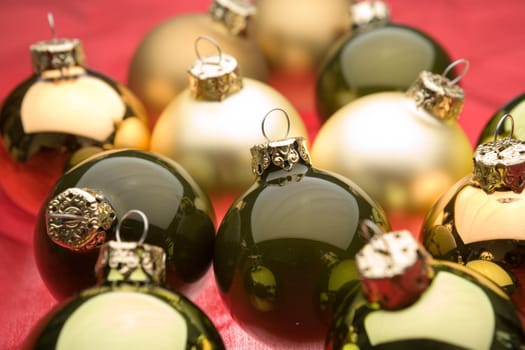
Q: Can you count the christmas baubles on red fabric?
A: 12